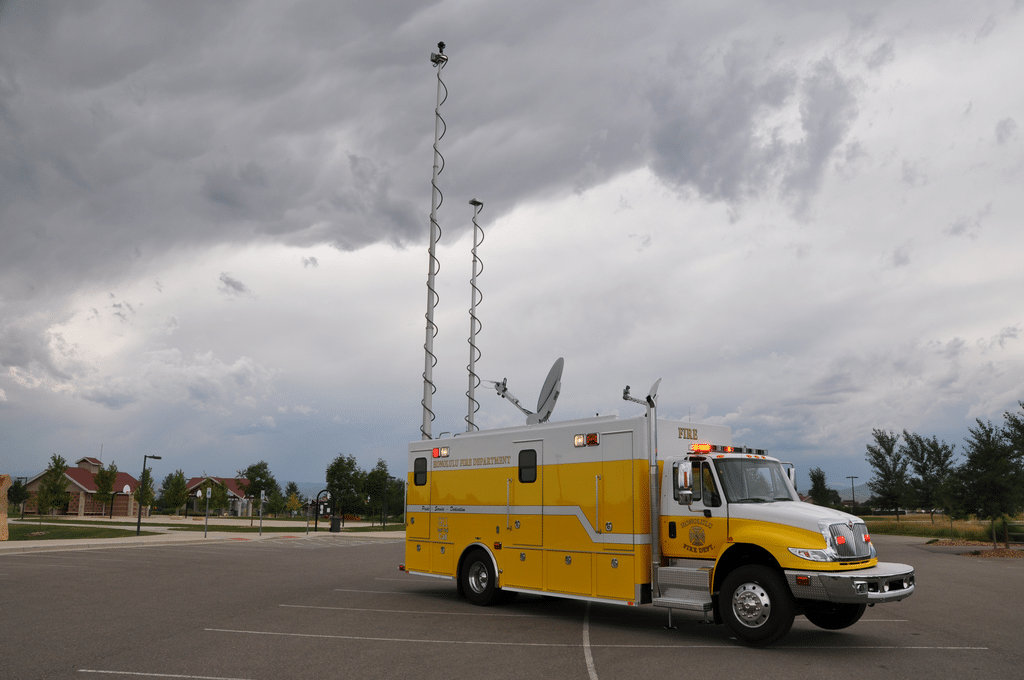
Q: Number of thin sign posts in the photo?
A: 3